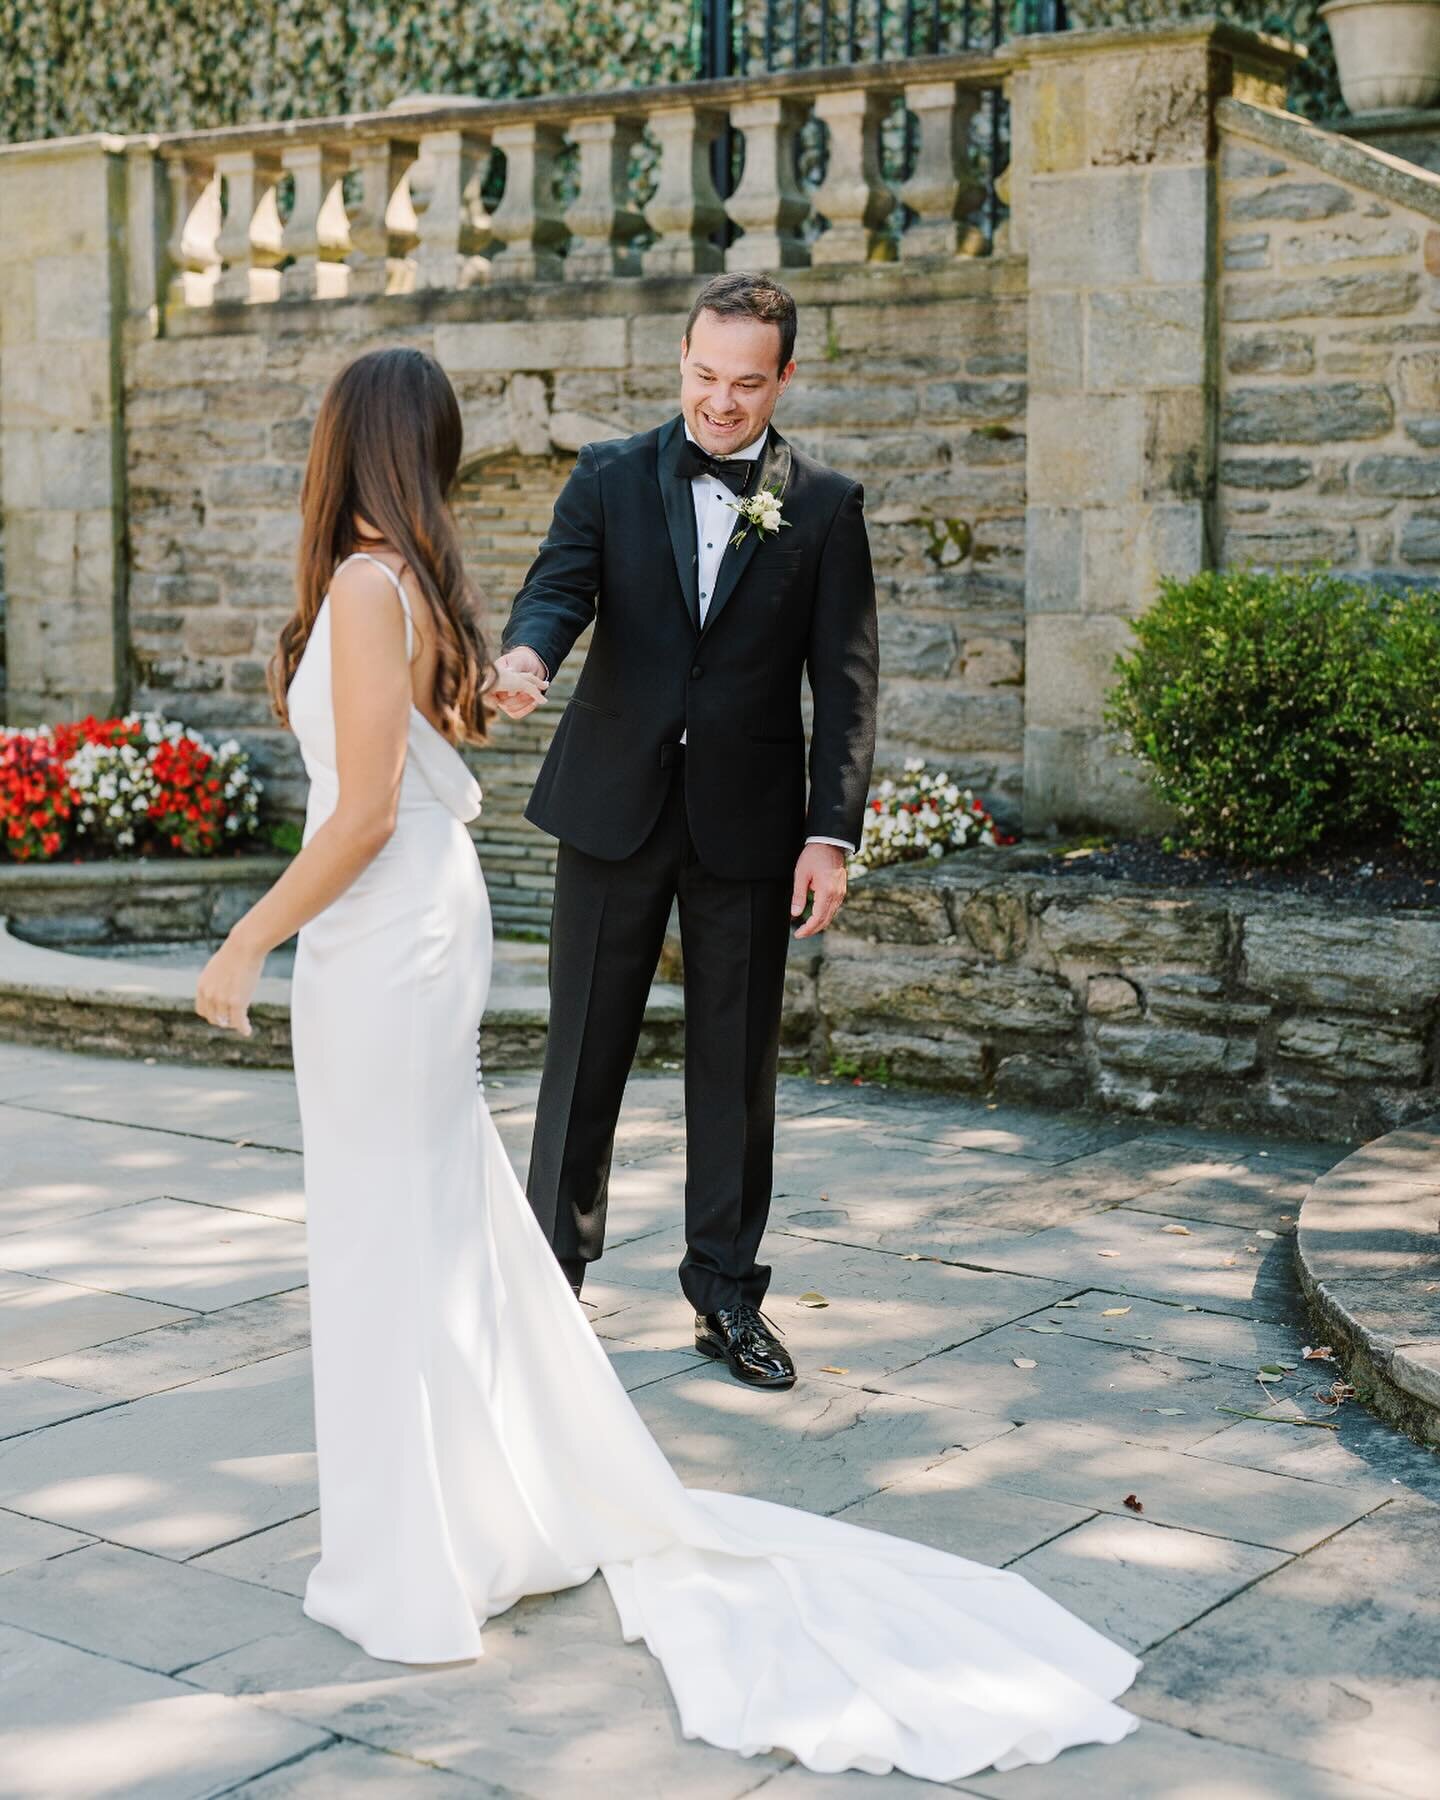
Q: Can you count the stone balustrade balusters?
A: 11